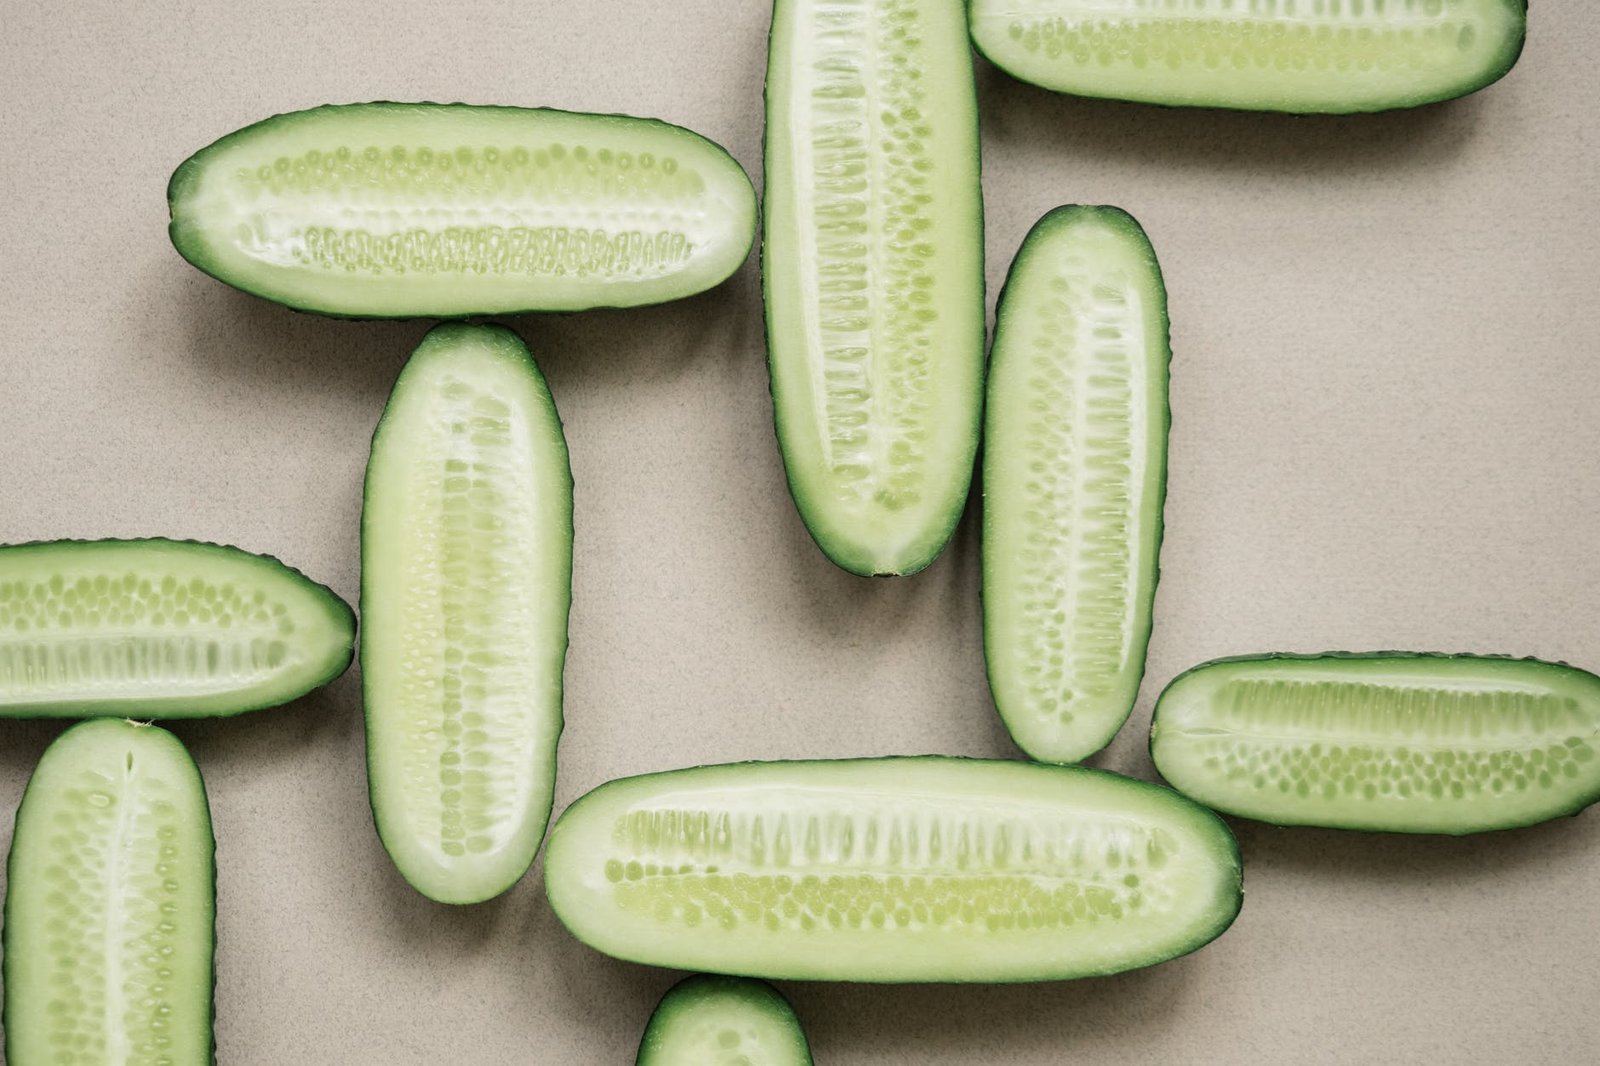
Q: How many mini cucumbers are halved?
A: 10